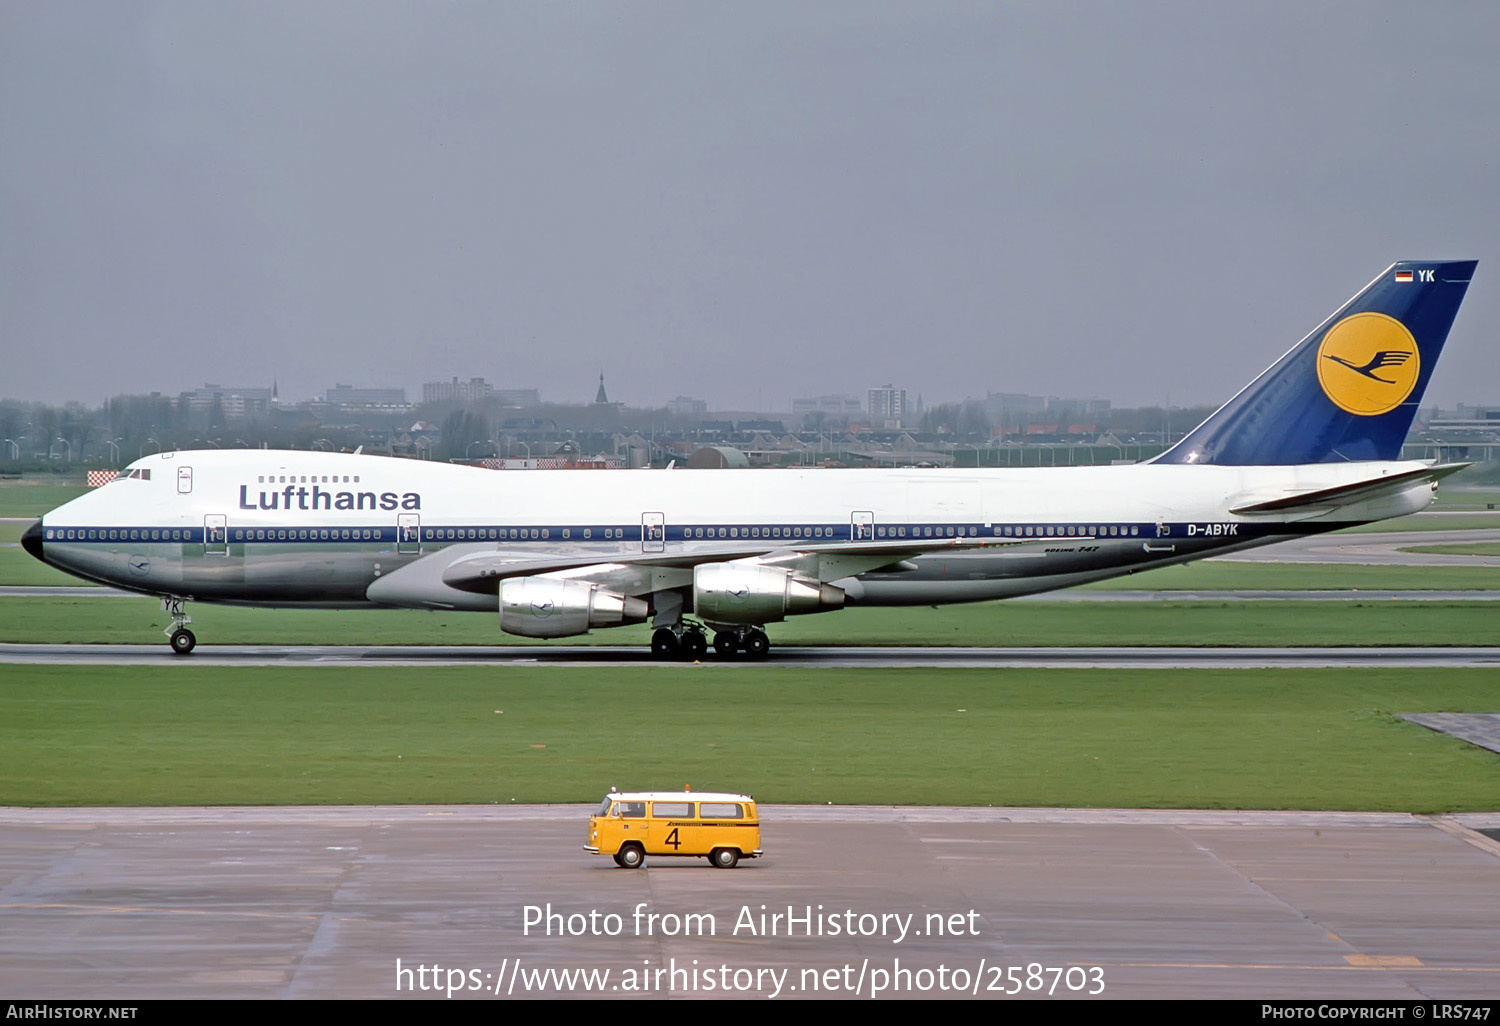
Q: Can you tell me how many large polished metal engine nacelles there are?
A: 2